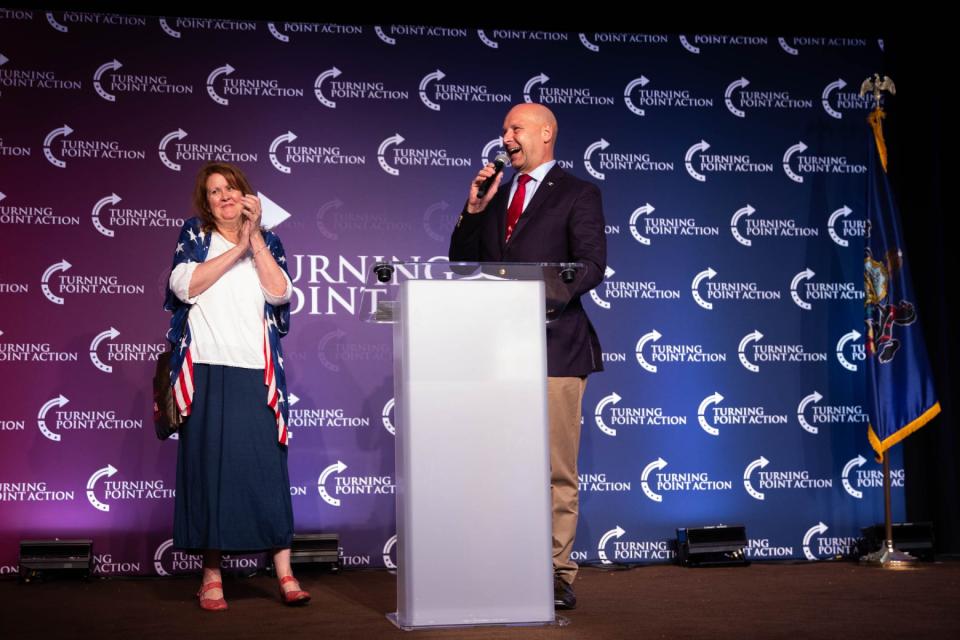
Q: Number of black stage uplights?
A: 4